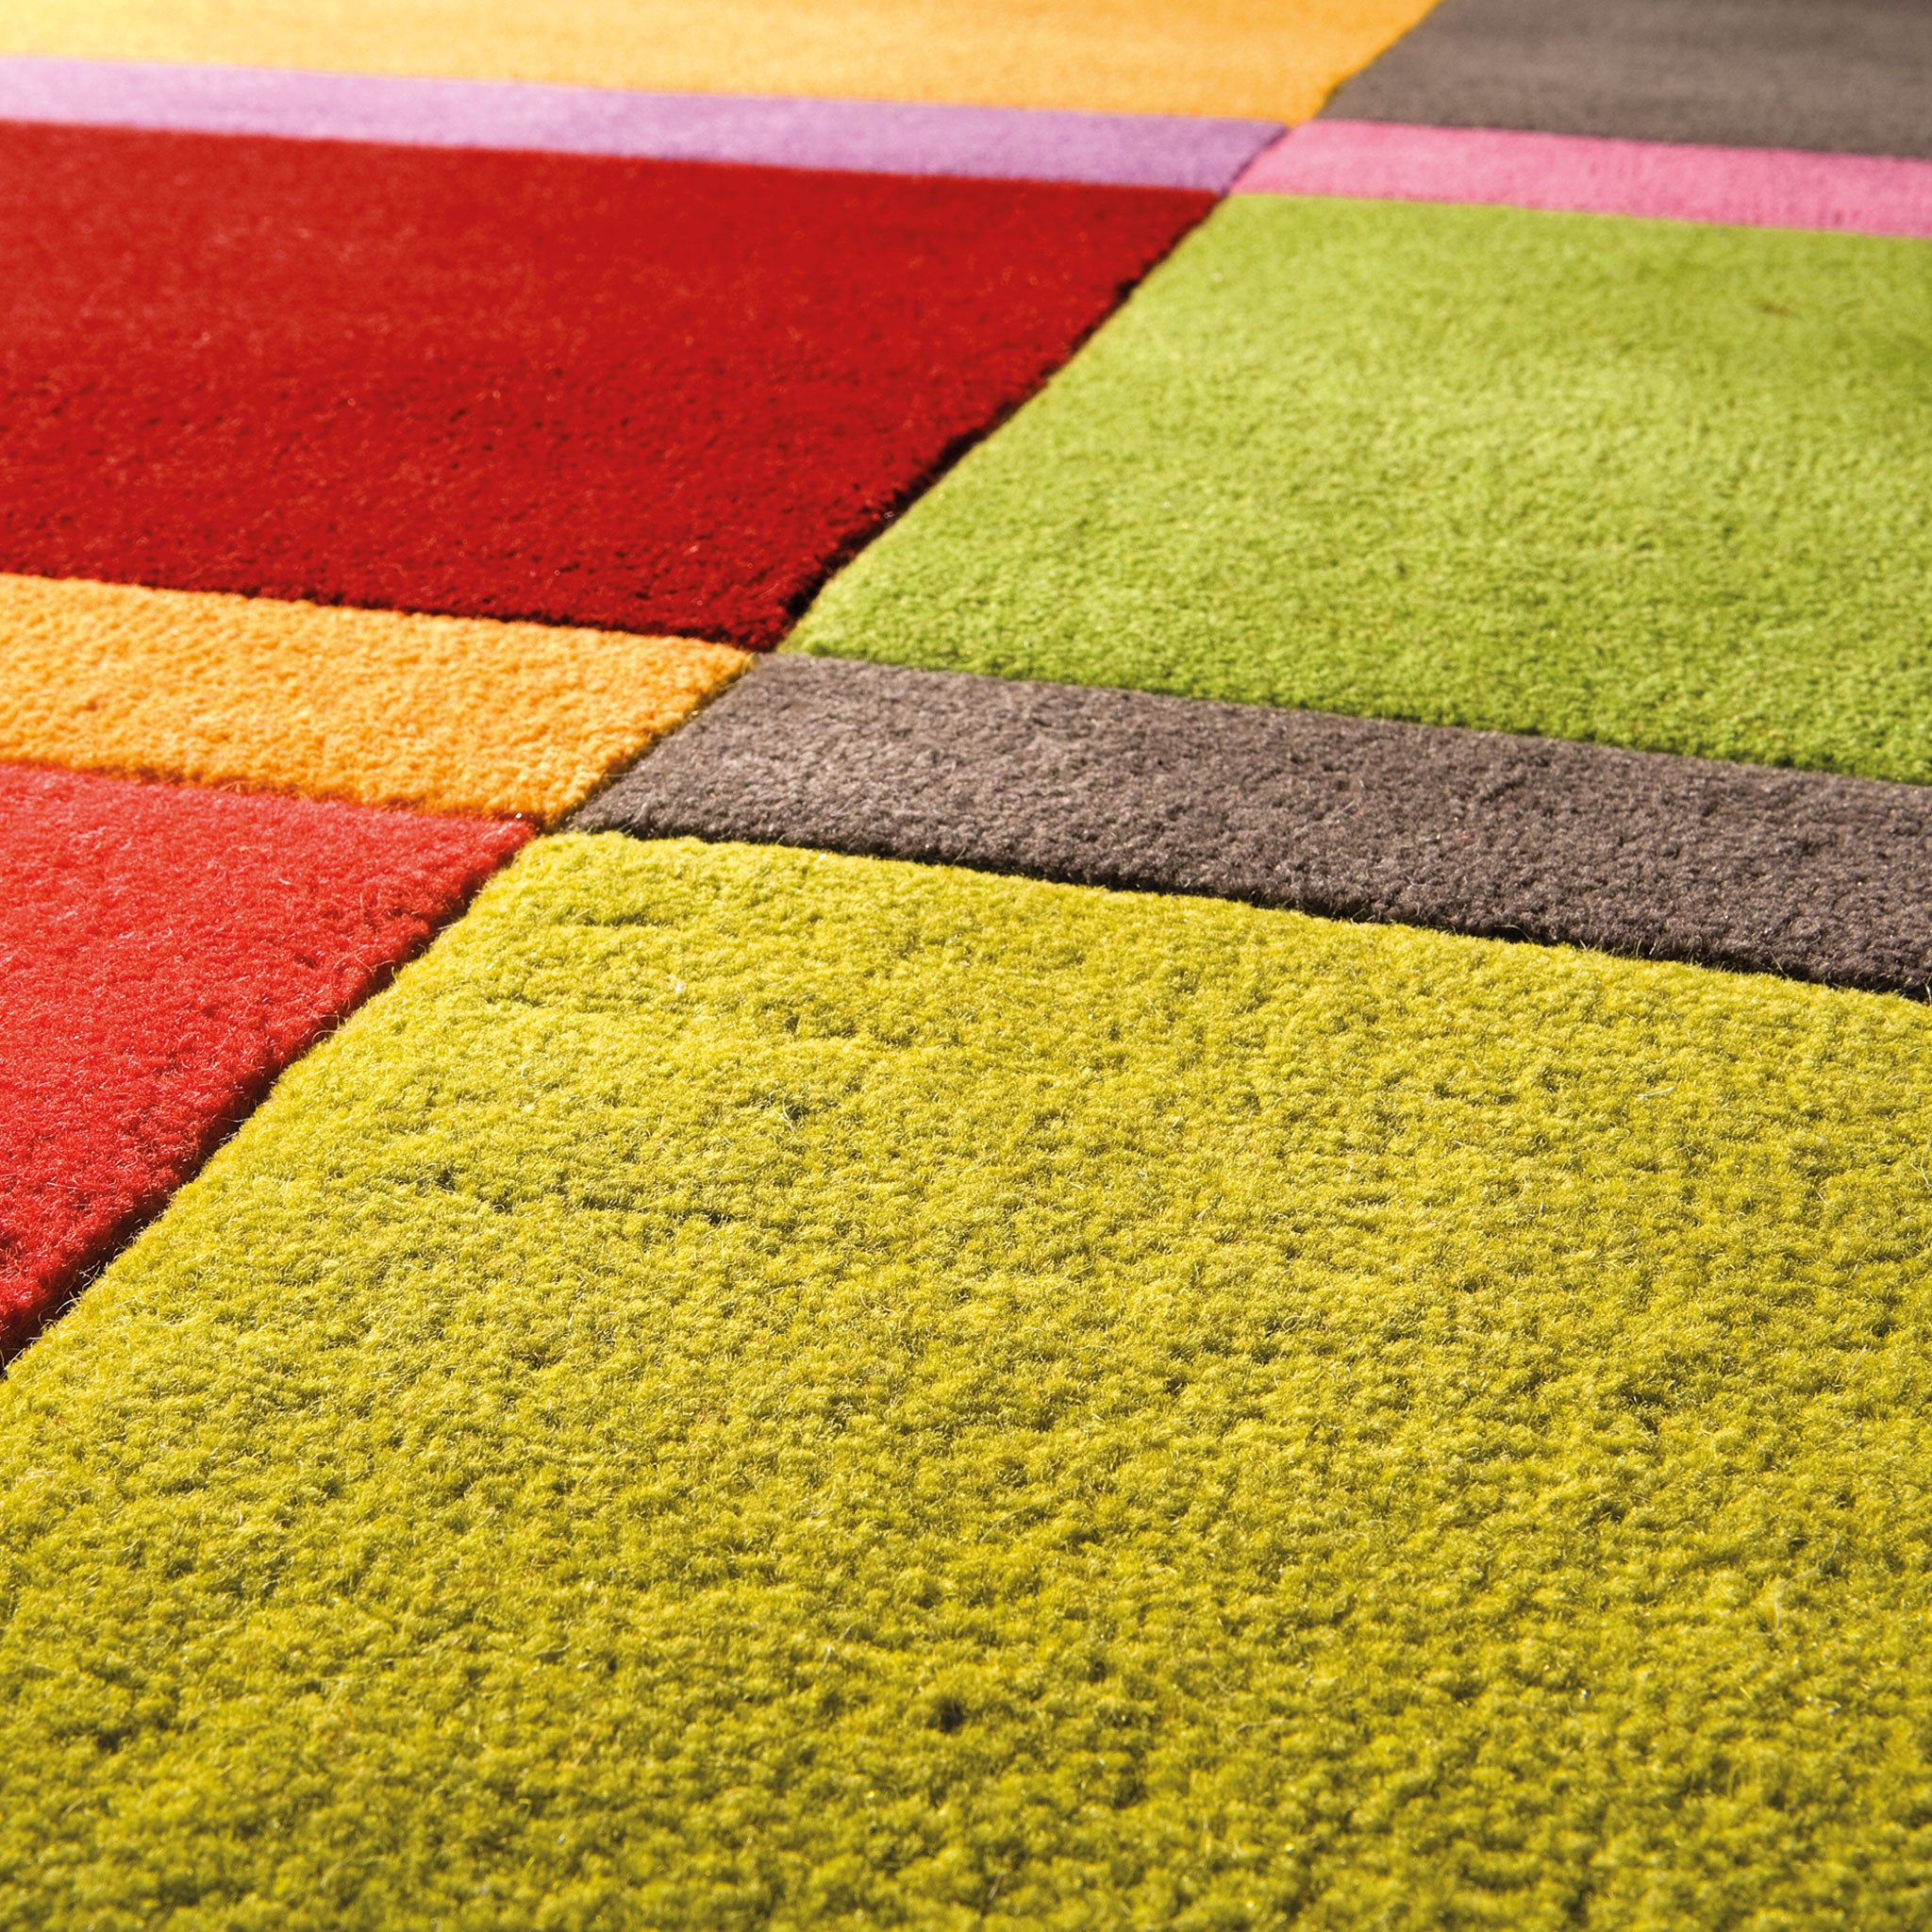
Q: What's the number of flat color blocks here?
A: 10